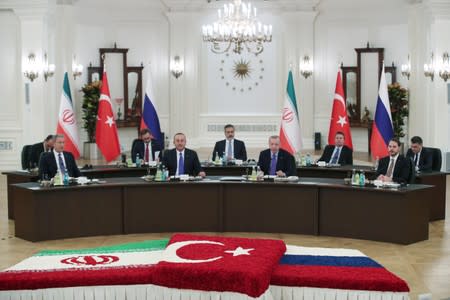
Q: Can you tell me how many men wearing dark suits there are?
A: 9